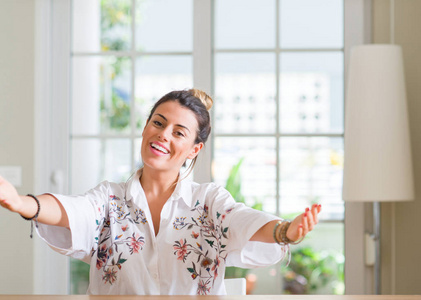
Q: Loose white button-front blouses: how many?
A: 1